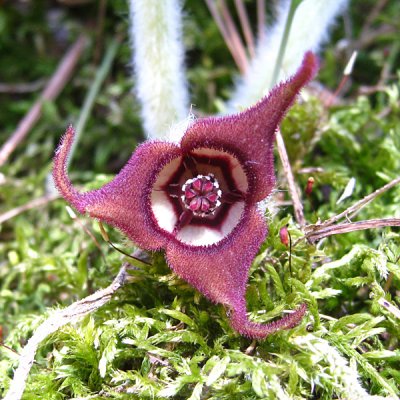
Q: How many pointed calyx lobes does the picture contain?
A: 3